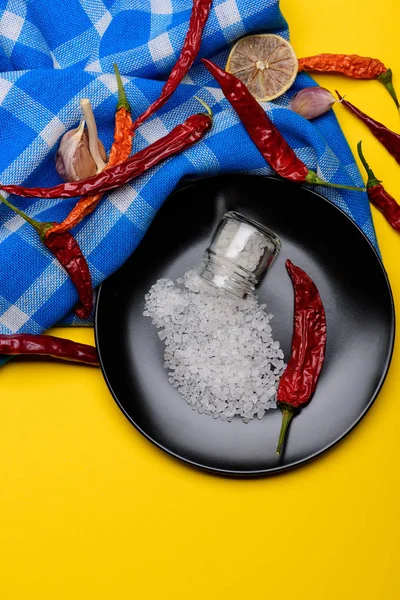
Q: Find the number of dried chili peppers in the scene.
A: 10